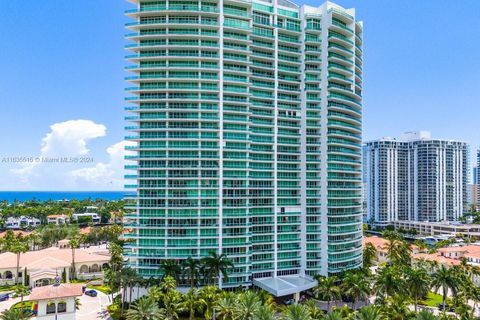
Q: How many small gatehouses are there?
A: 1